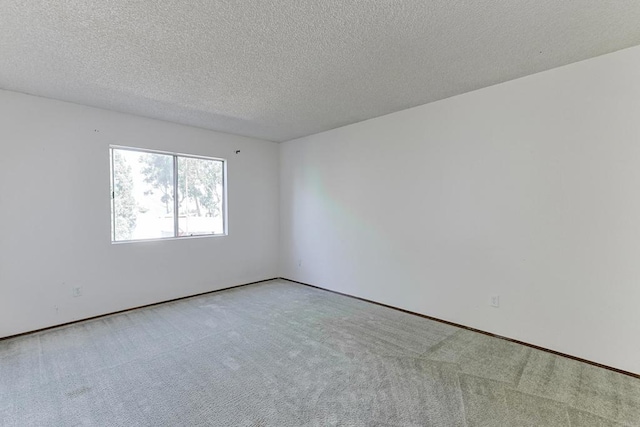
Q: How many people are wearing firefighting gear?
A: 0